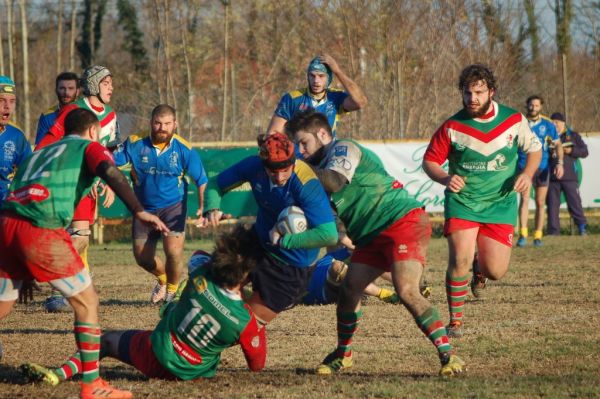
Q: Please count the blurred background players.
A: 2